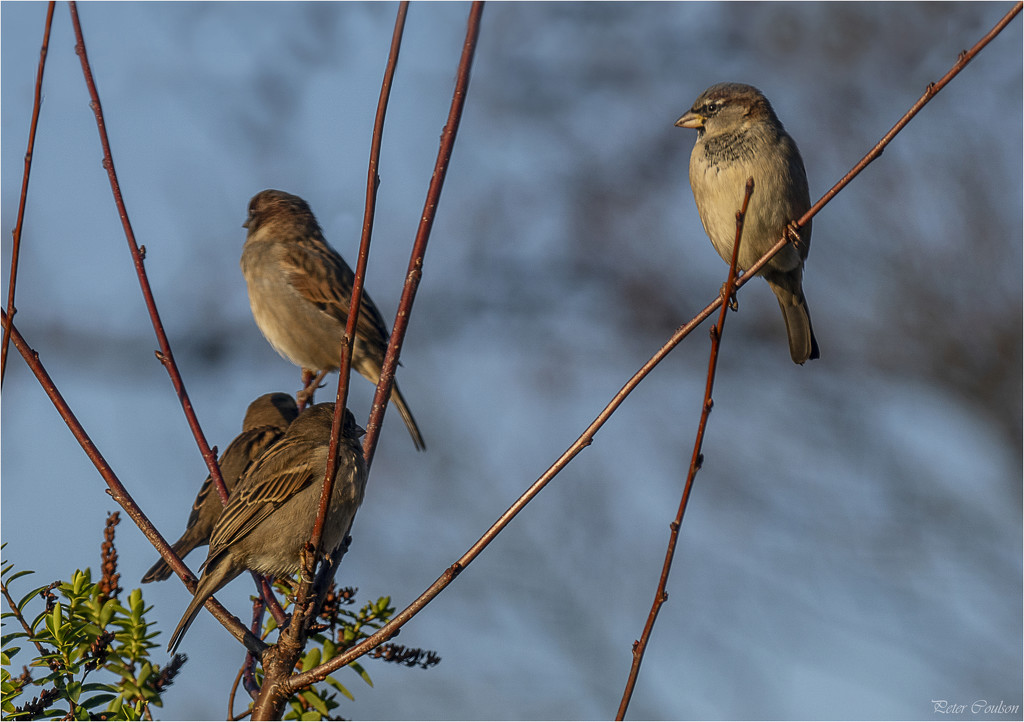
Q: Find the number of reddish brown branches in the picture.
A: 7